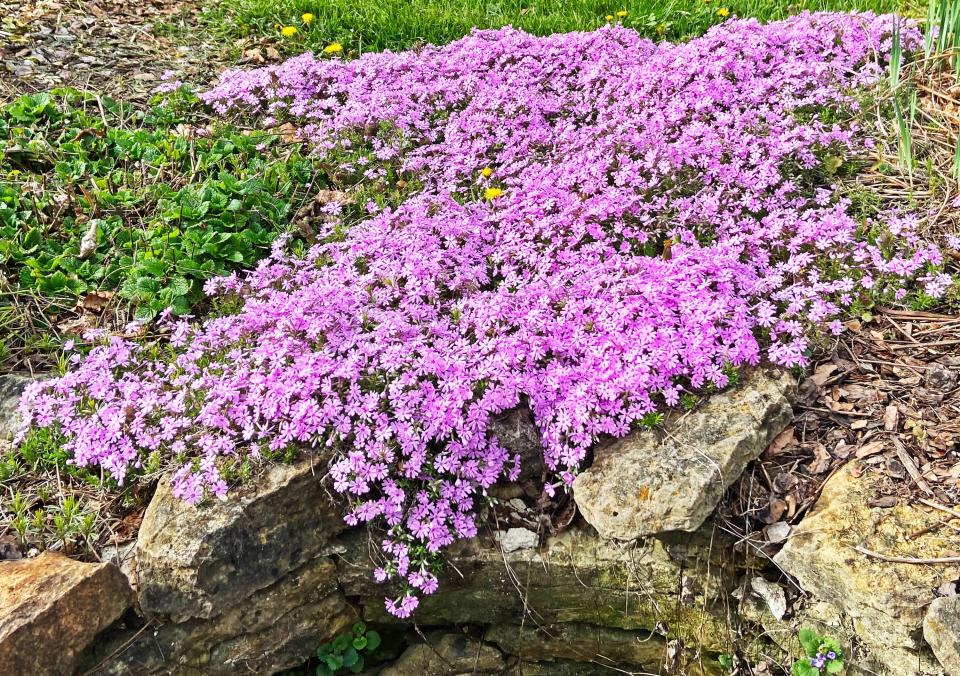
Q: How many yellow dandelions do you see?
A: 8